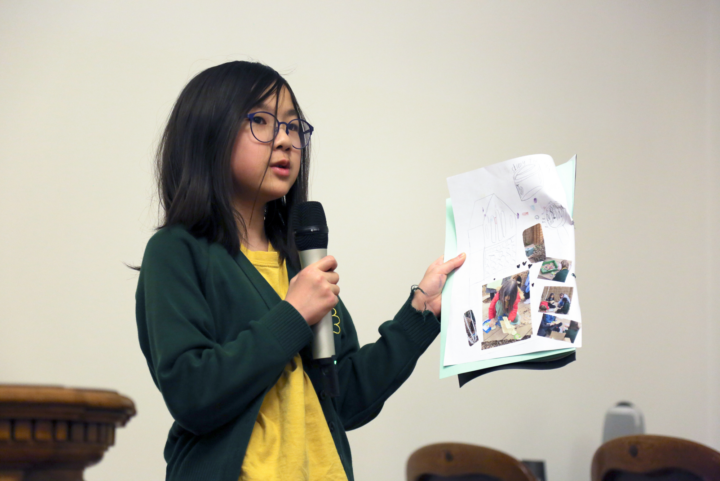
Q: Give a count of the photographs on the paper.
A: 6